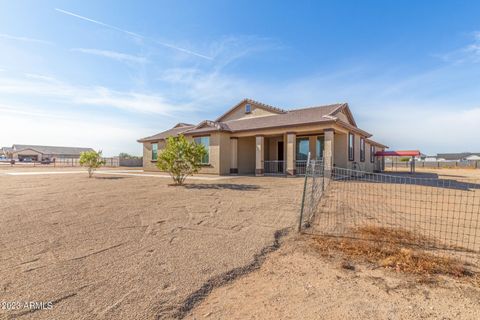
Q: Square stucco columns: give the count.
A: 4